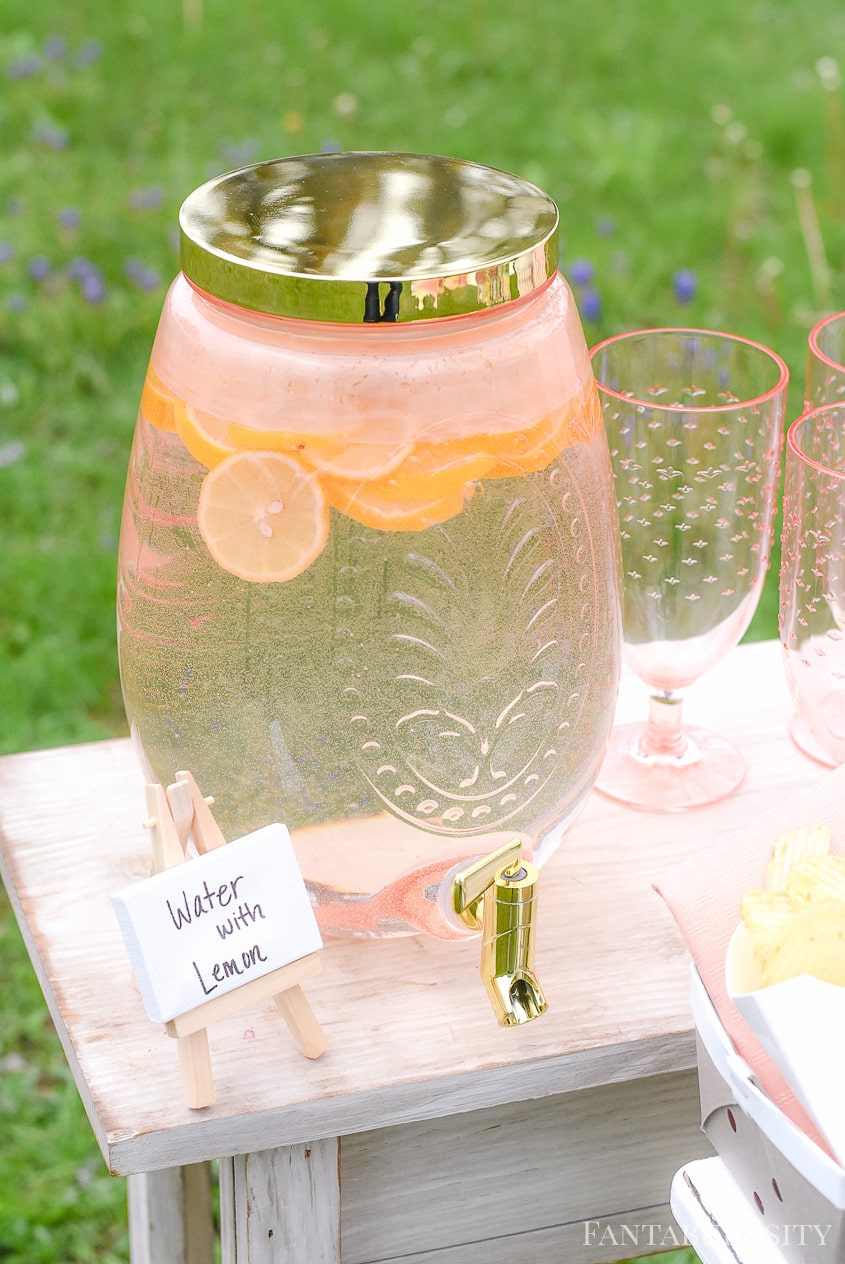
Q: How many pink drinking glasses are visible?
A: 3